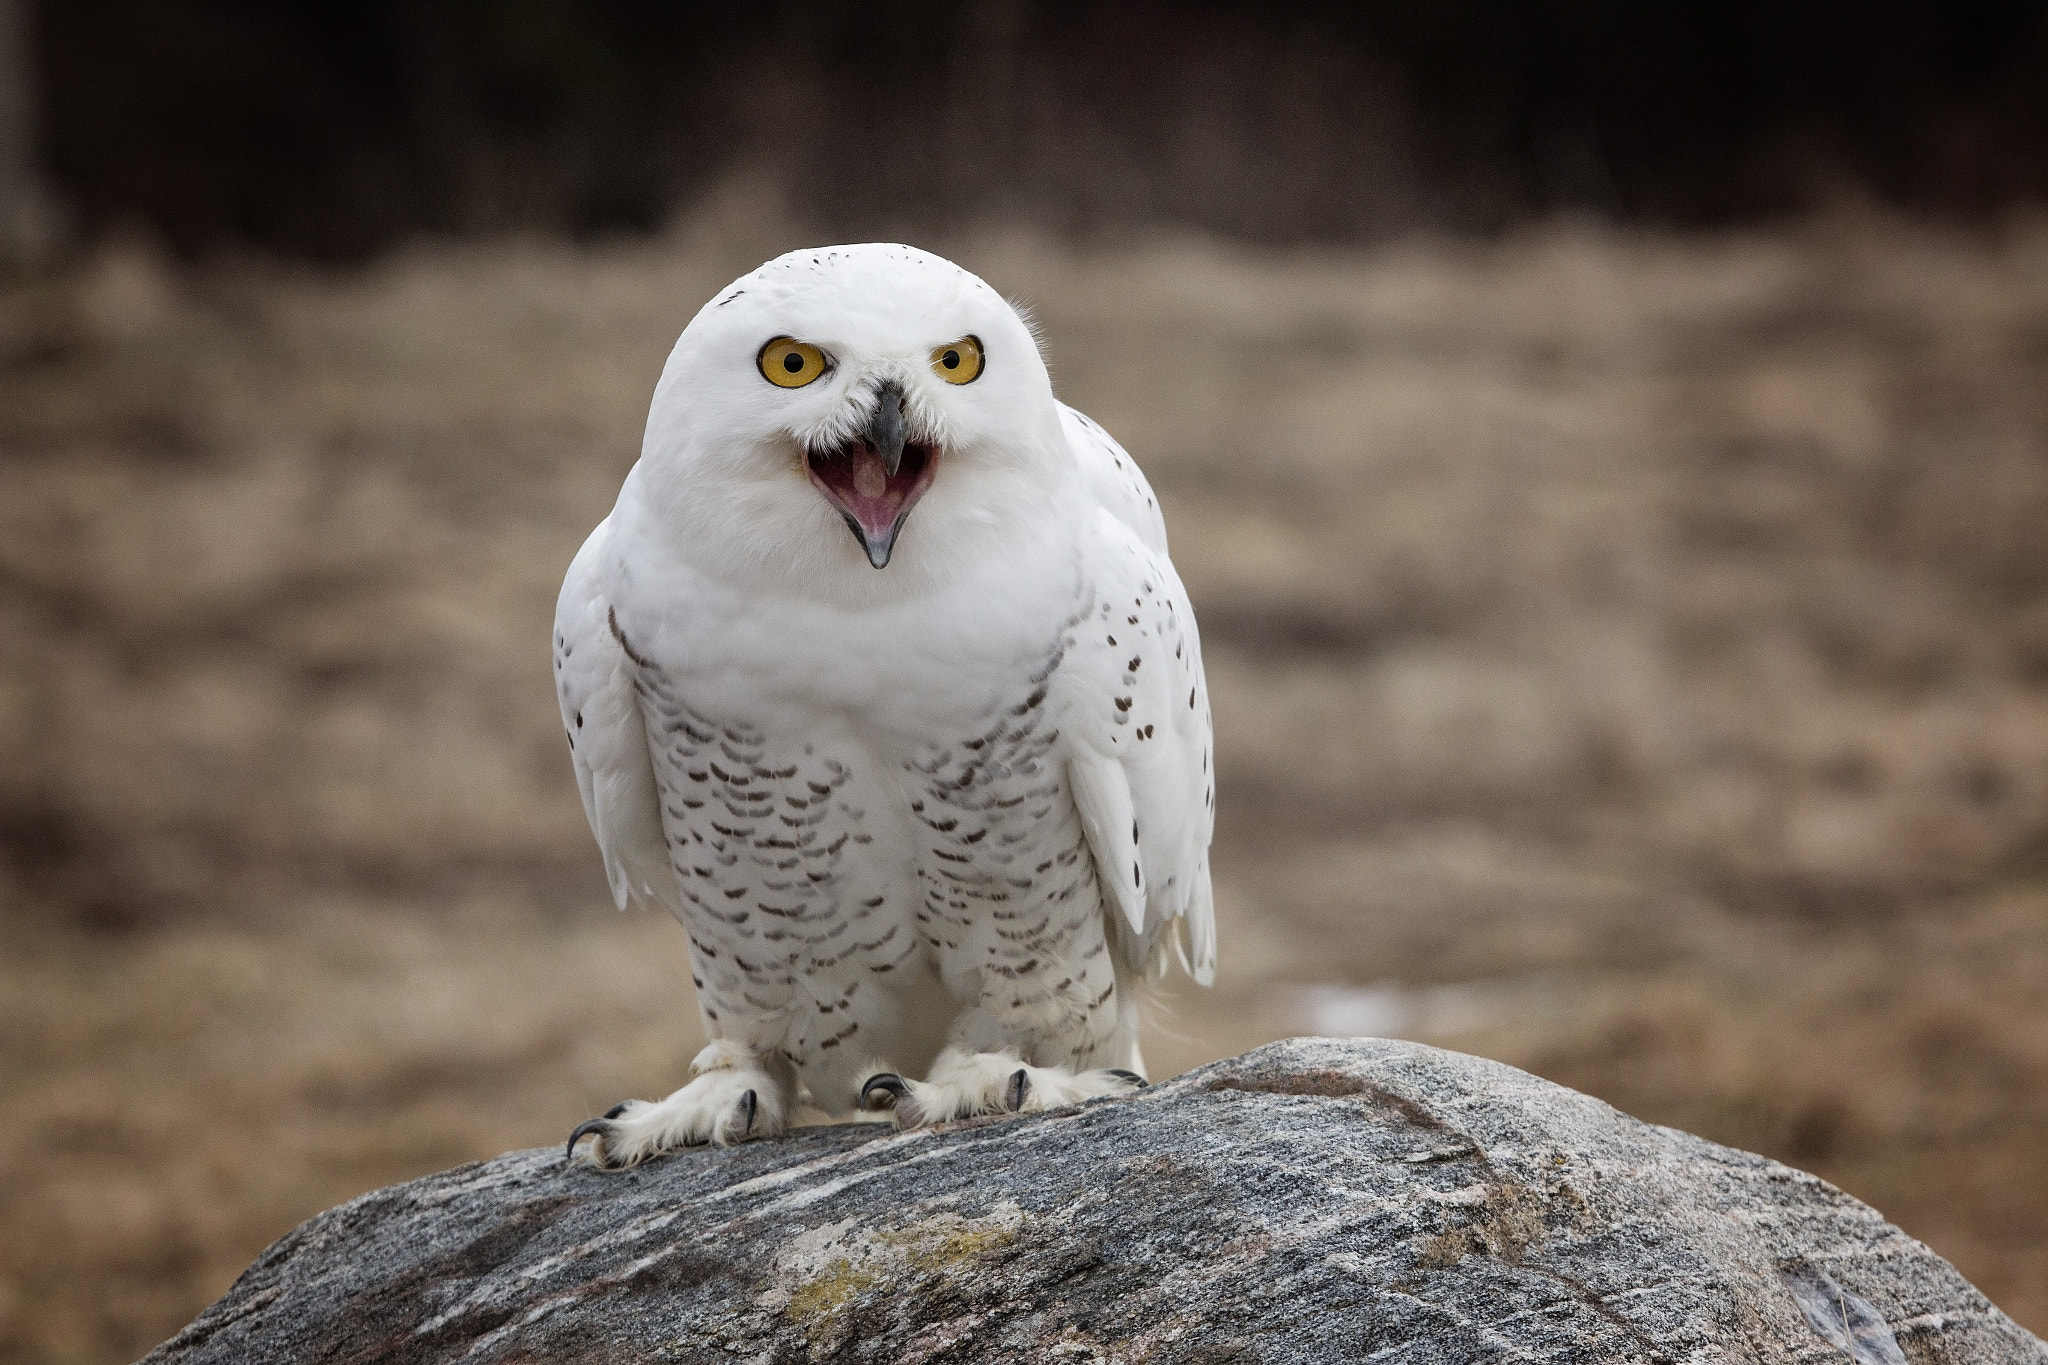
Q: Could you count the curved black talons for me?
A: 6